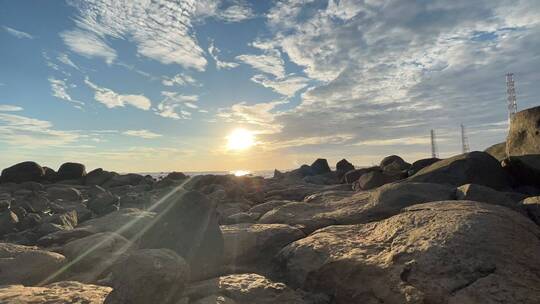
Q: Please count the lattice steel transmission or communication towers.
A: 3